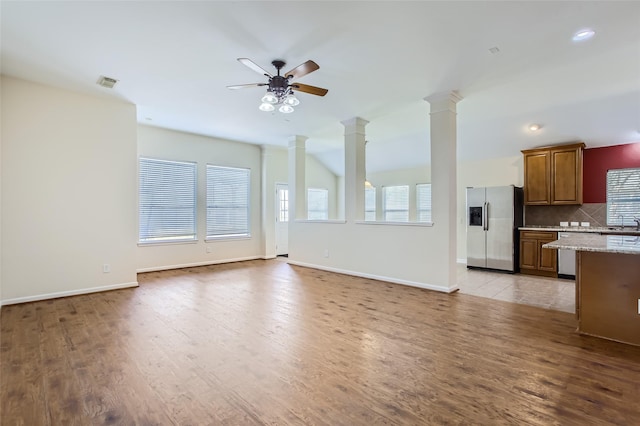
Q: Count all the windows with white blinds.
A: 7